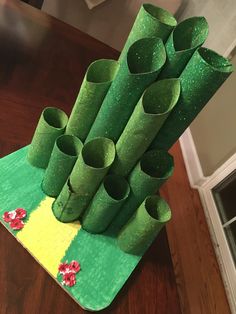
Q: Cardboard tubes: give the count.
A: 12